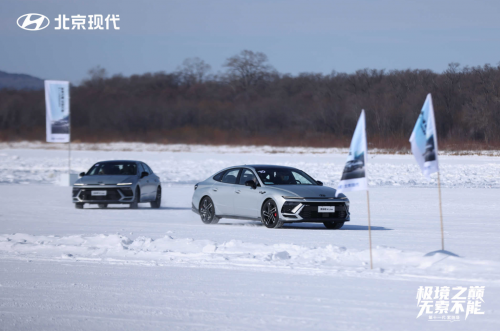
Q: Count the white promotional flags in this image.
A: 3